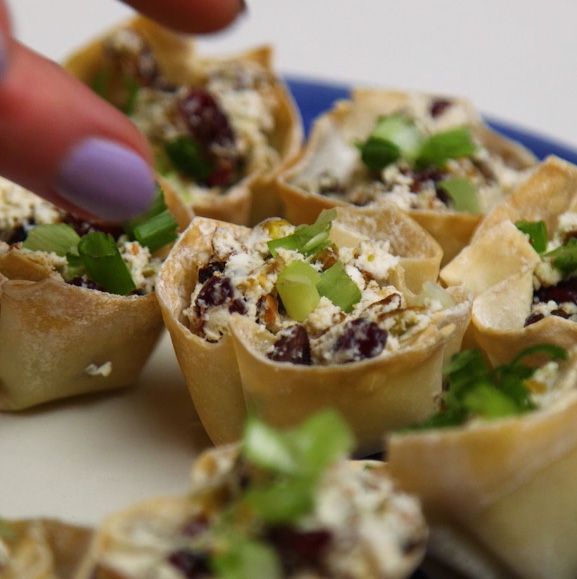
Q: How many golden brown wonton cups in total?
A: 8